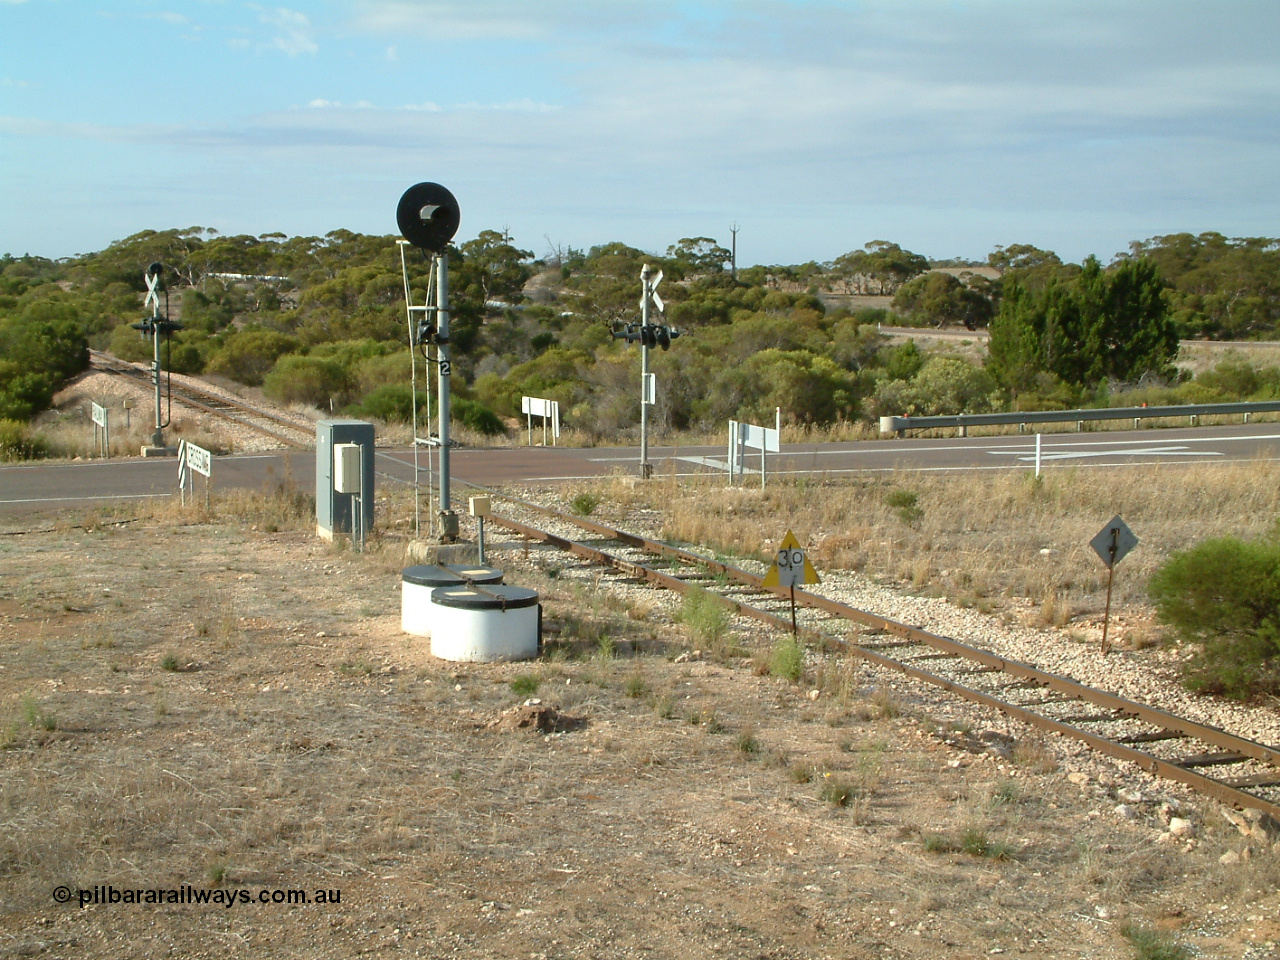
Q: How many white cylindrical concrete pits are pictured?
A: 2